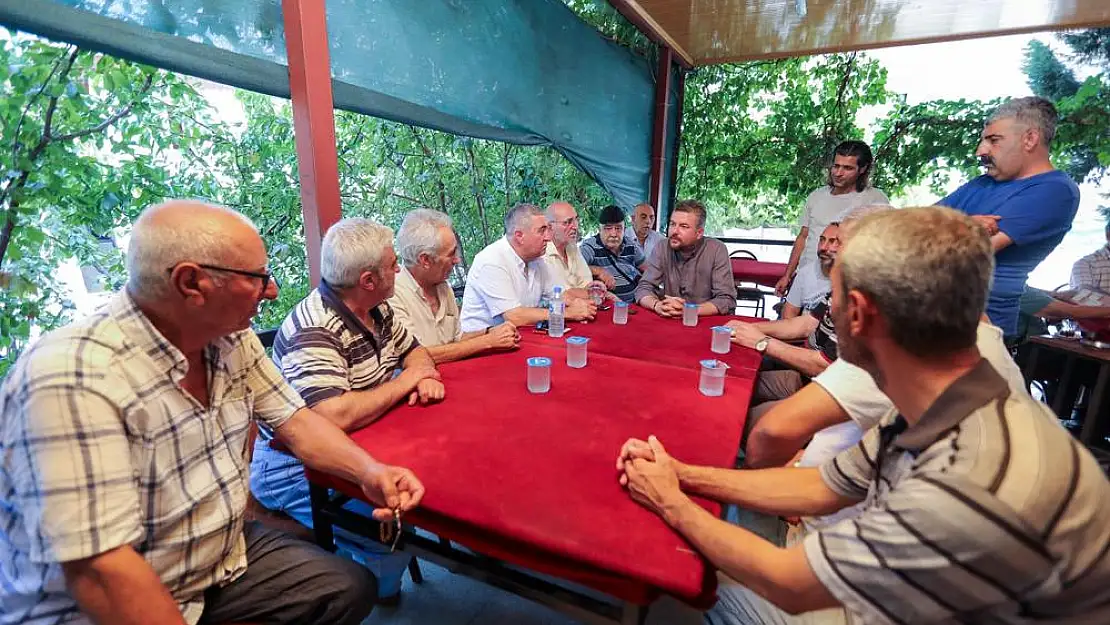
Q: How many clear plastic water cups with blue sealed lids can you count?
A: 6